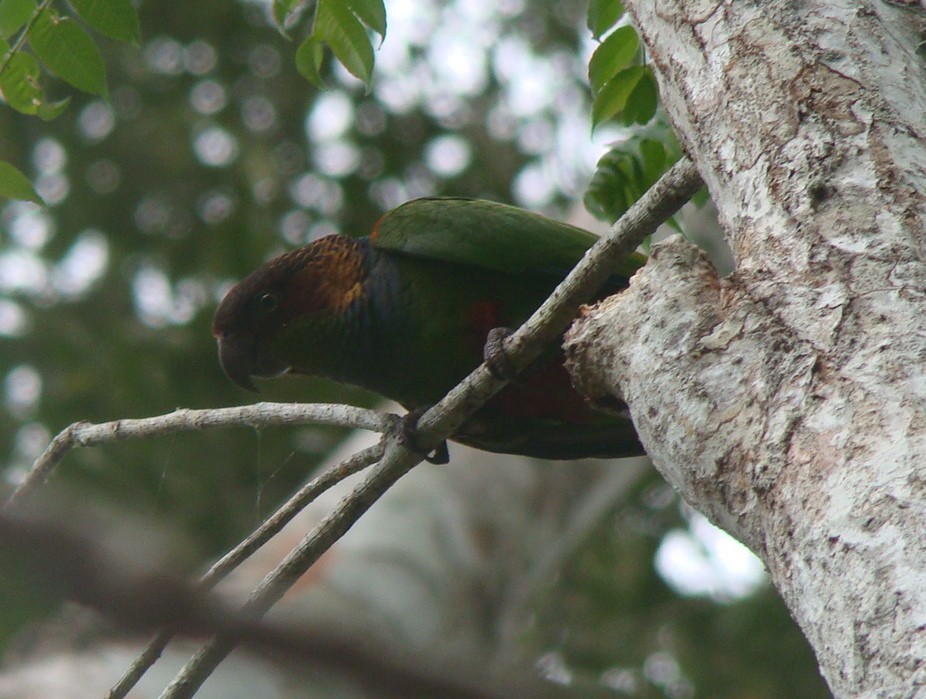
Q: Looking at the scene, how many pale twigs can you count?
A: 3